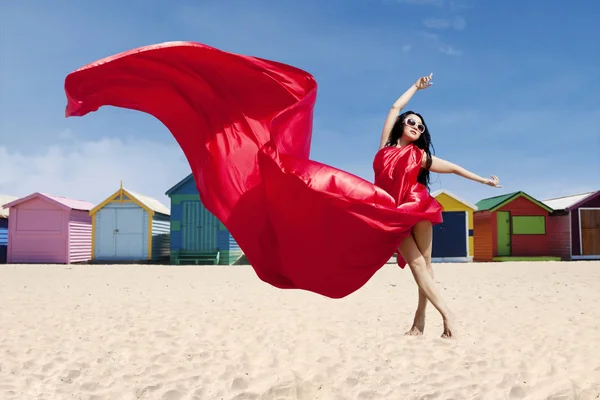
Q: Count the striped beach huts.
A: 1